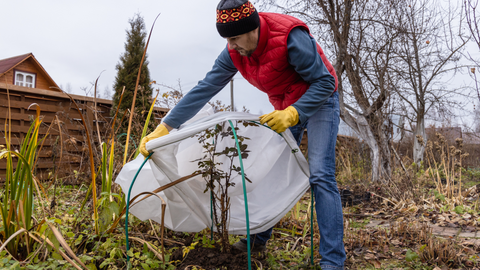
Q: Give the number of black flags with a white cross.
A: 0